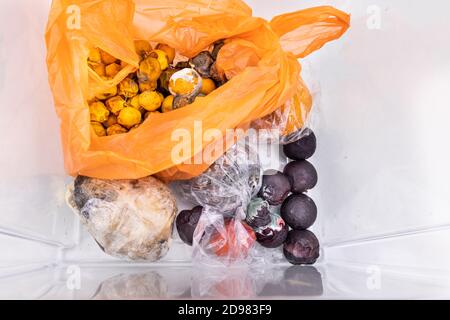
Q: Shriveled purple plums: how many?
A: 8